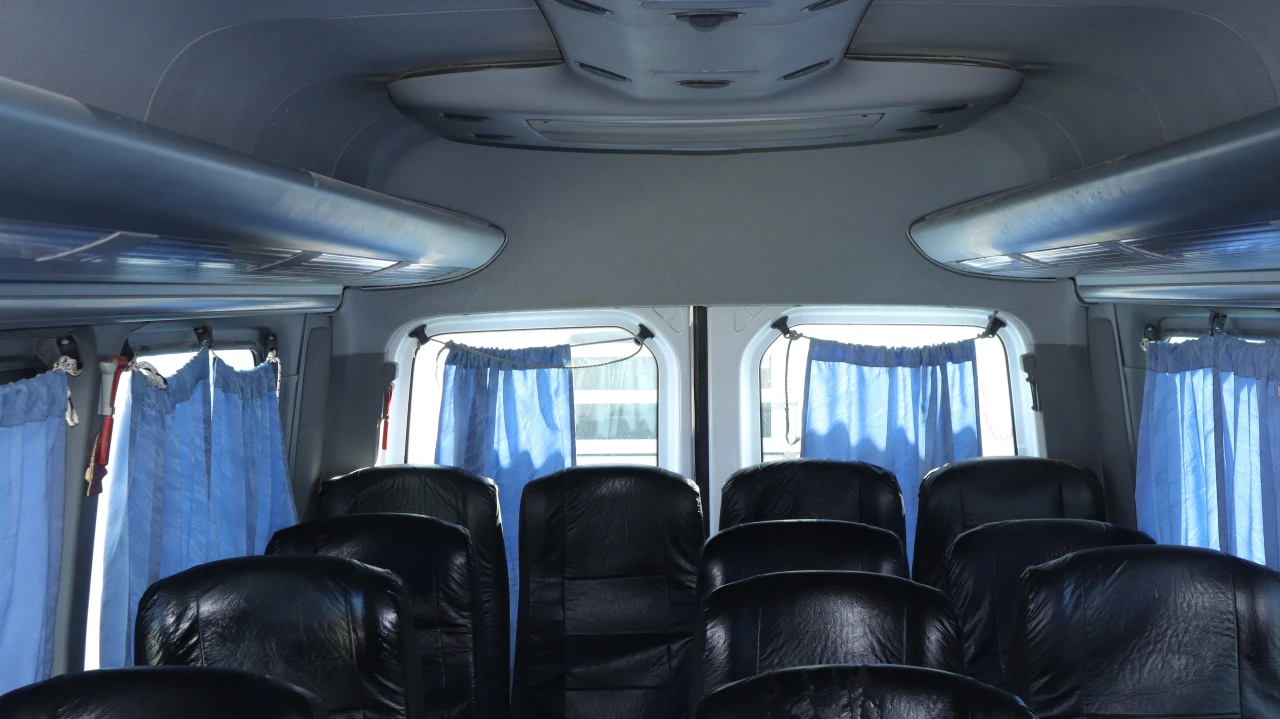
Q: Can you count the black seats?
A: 12